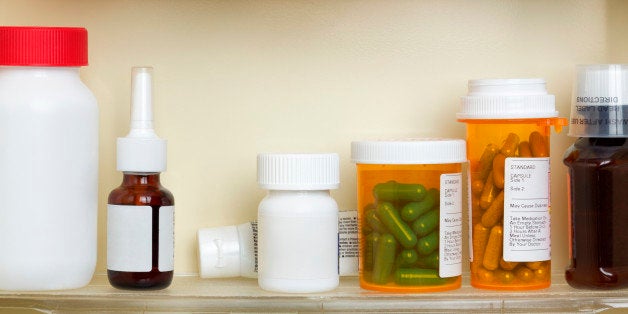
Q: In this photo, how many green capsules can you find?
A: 11